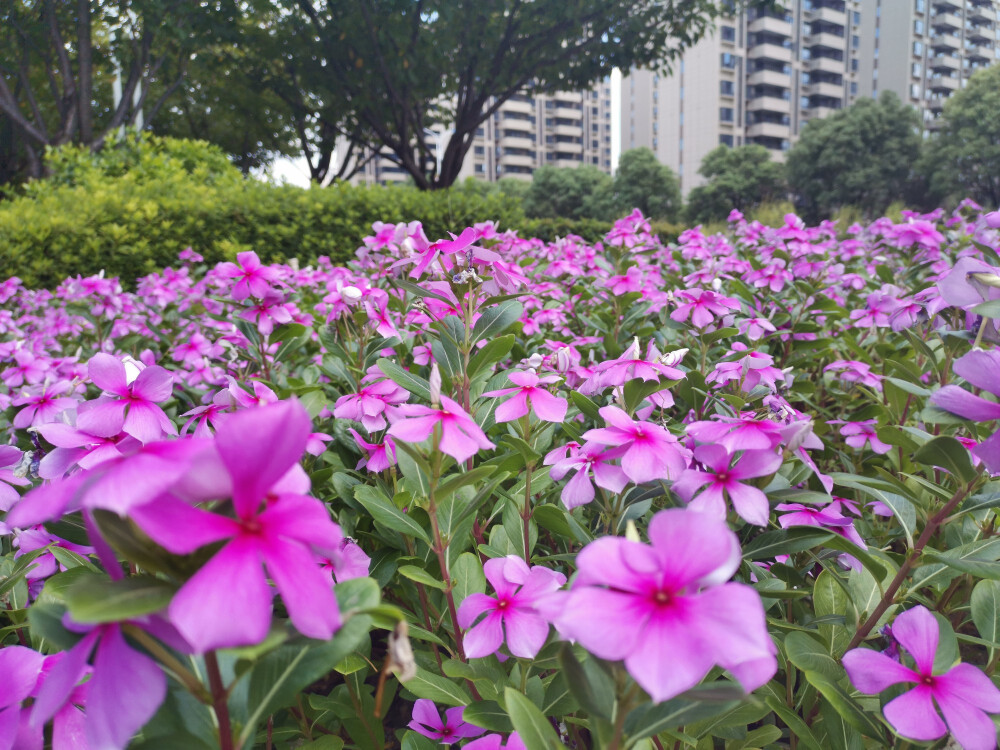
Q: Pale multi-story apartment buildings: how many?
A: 3